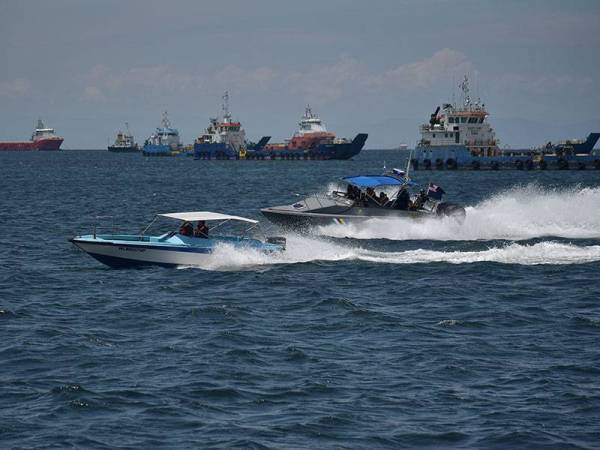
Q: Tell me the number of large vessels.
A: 6